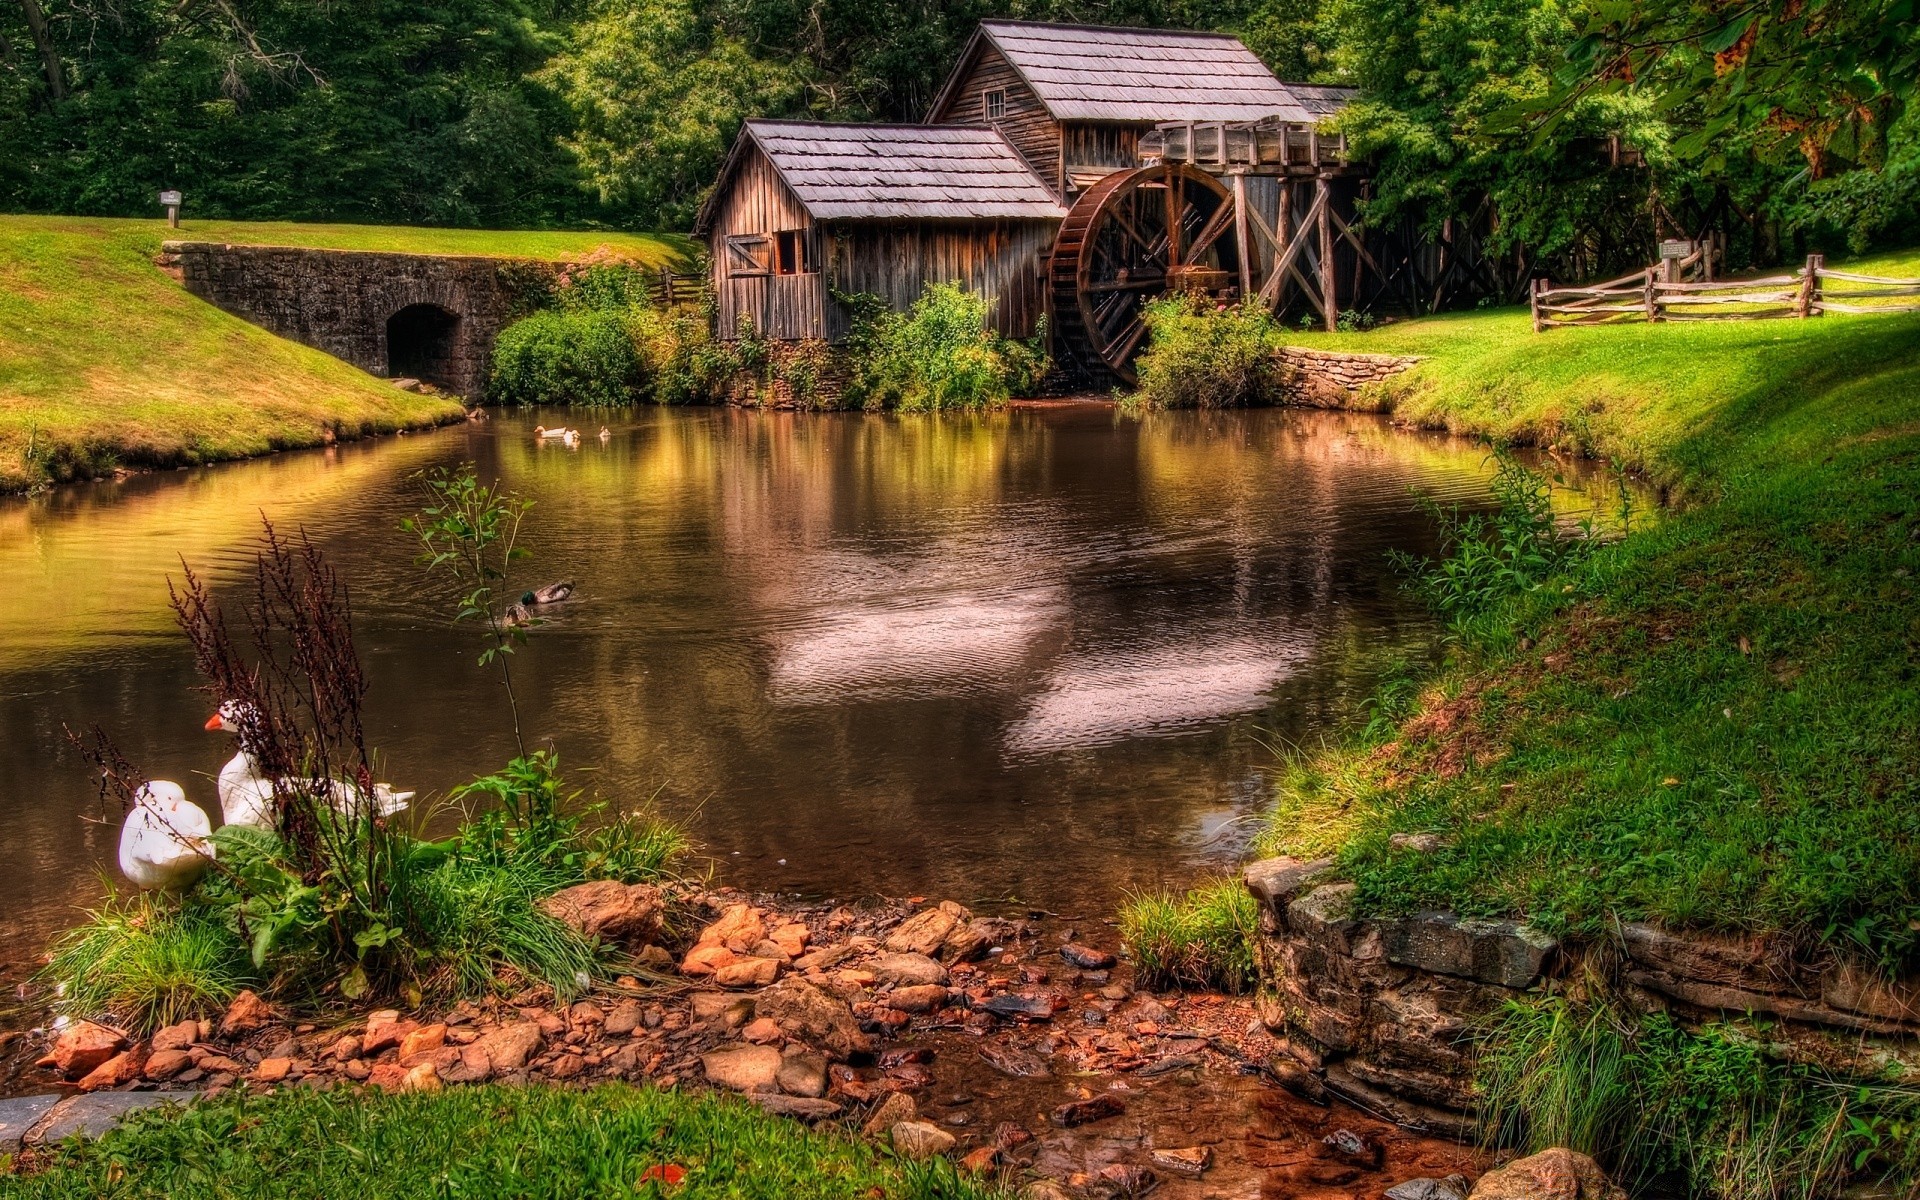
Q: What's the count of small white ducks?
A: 3